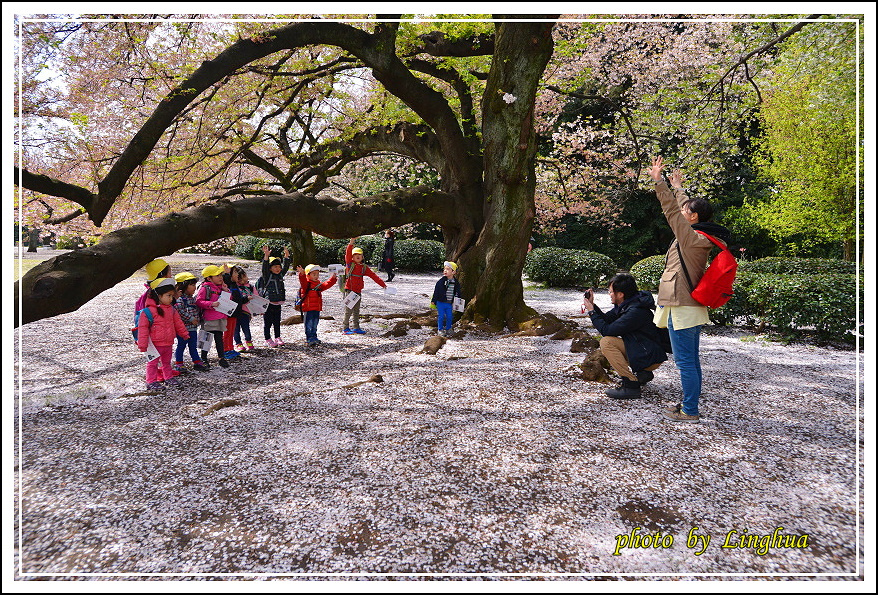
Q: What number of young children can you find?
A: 10